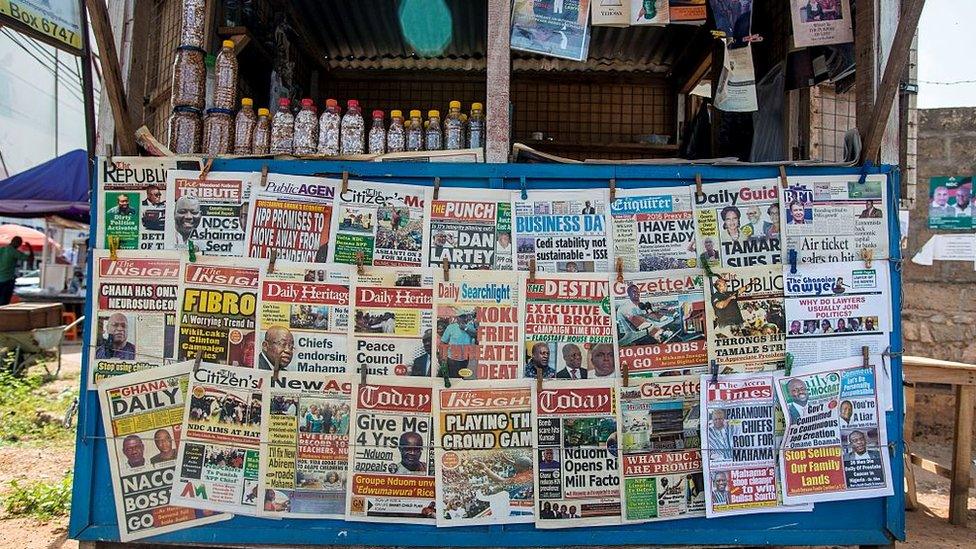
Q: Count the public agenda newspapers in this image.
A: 1